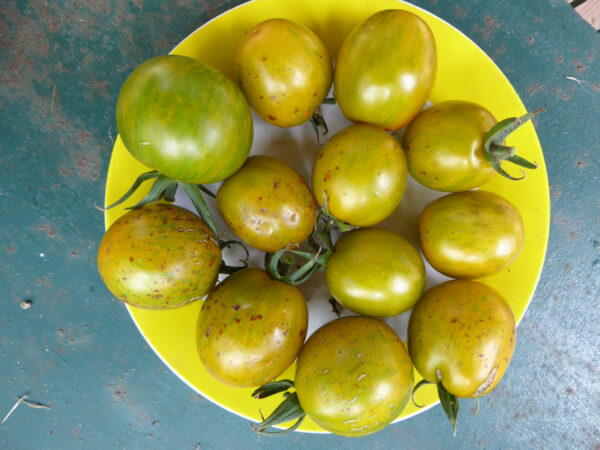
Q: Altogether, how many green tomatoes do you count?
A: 12